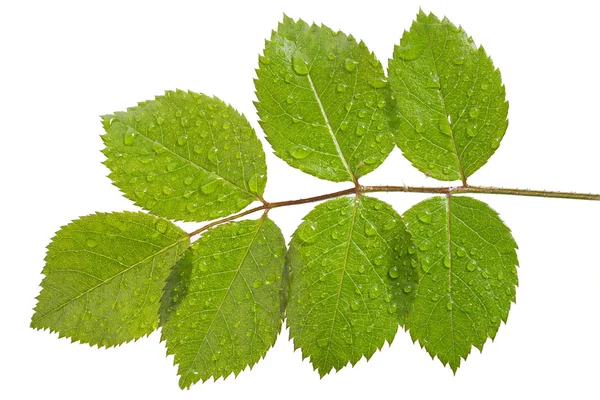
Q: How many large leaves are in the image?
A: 7